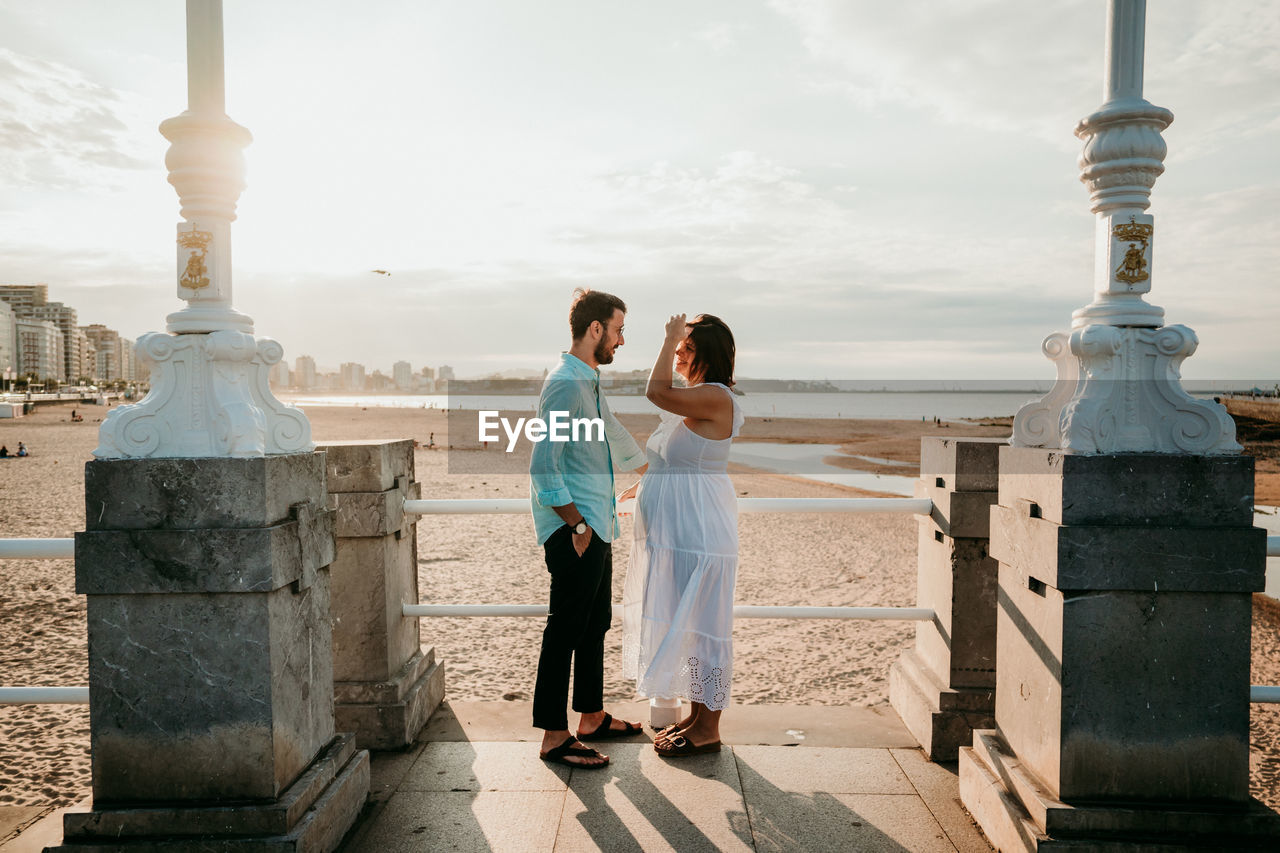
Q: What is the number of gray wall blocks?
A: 4